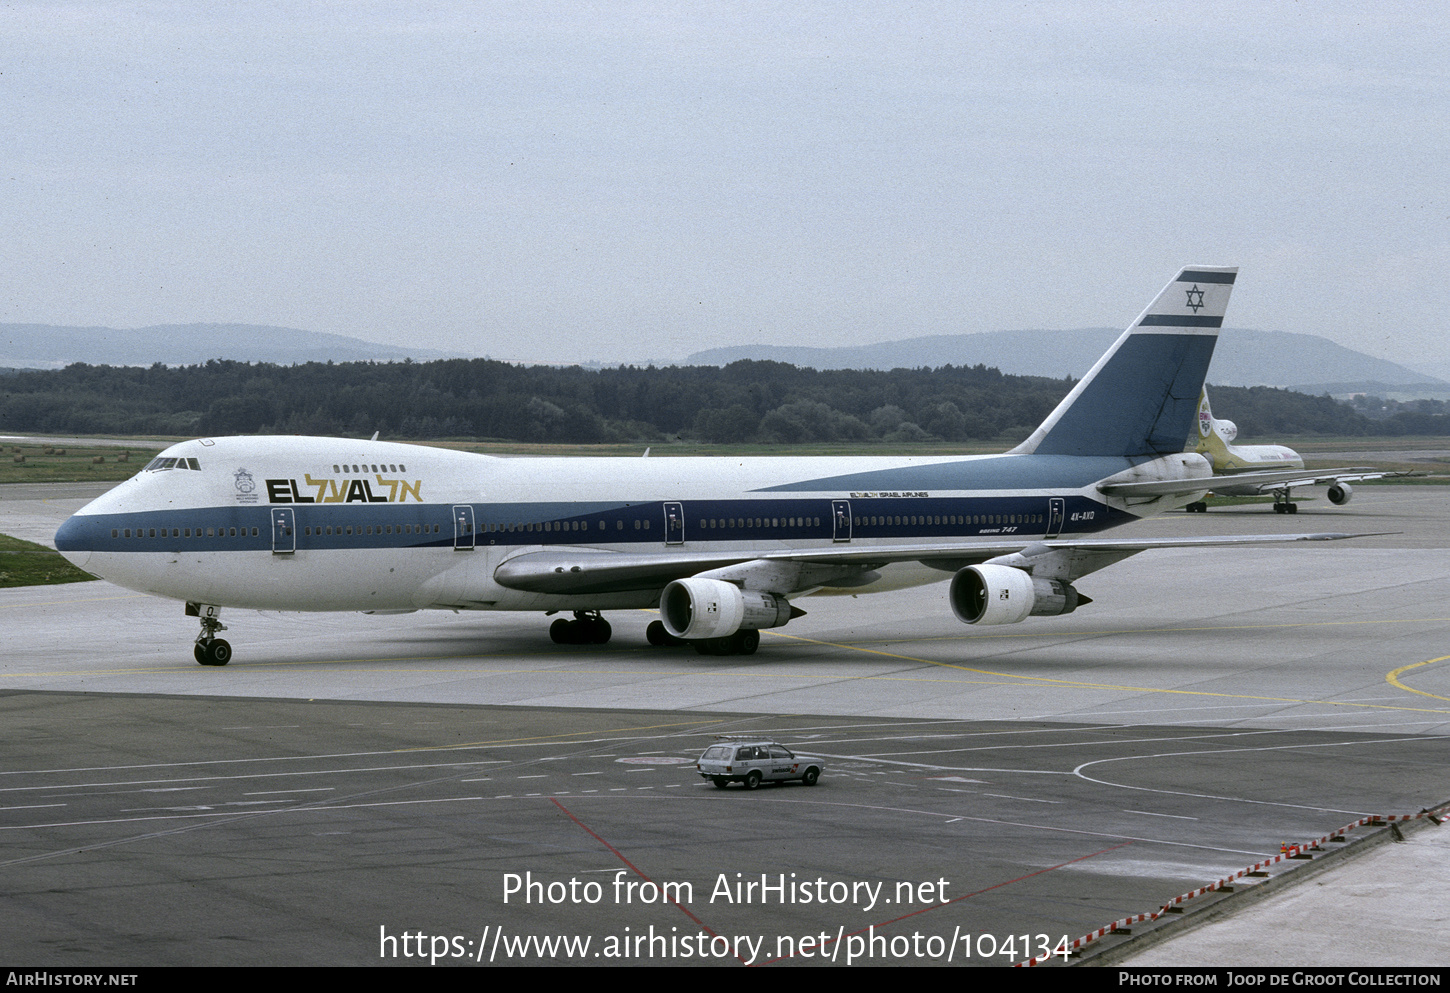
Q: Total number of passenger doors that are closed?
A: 5